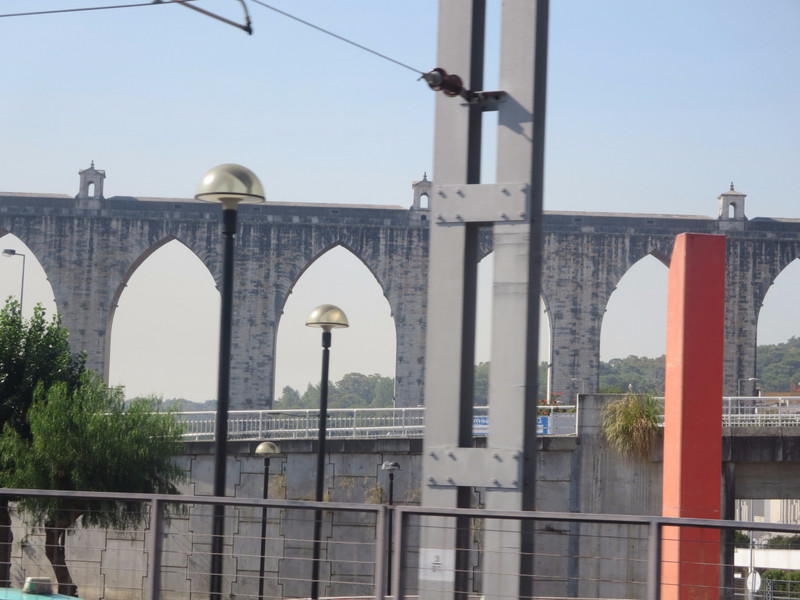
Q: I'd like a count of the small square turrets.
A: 3